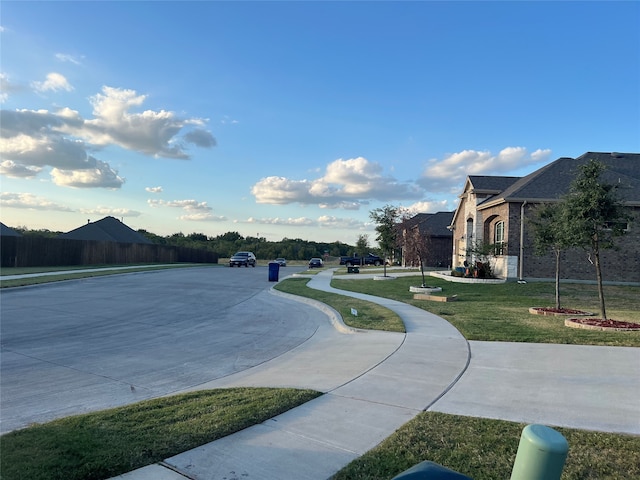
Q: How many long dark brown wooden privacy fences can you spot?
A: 1